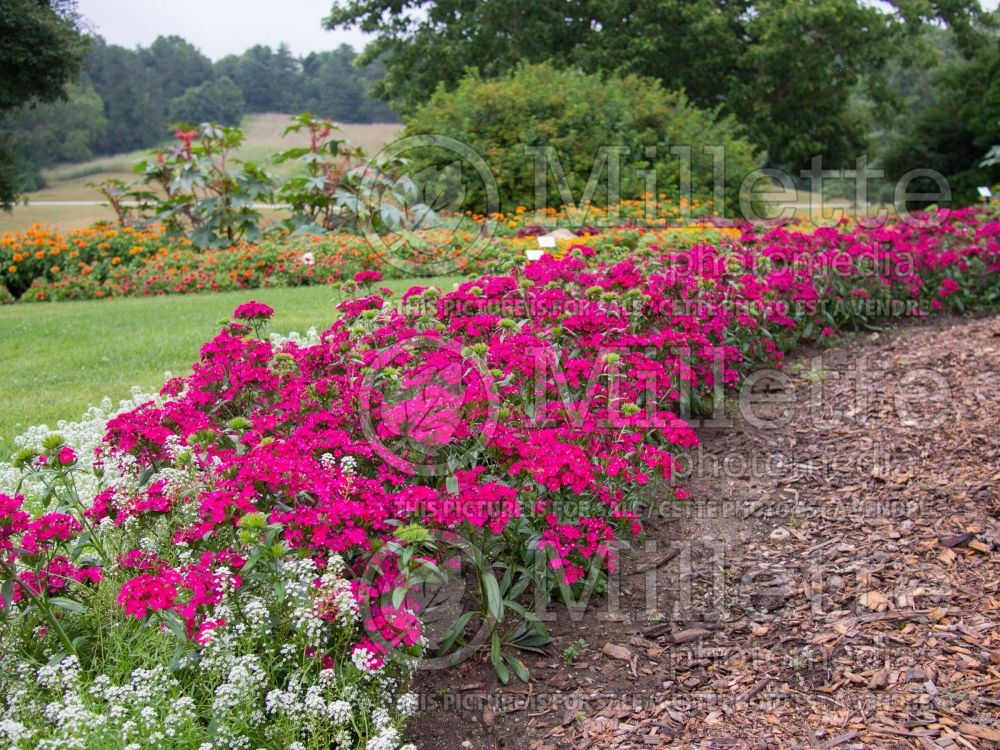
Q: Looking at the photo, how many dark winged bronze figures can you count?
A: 0